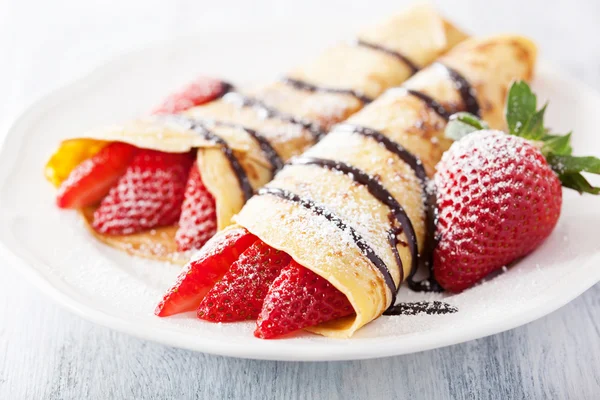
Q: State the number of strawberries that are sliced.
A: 6